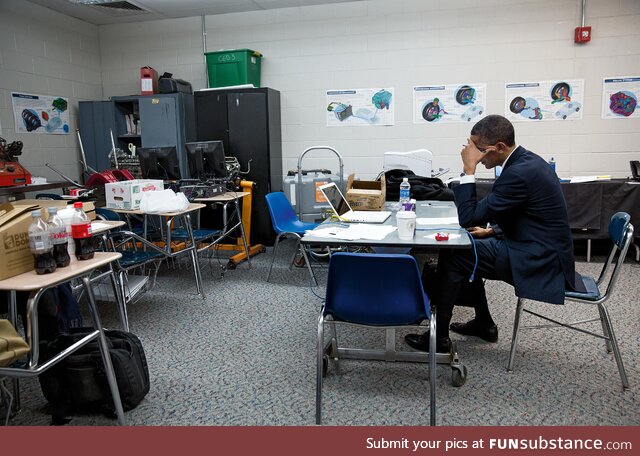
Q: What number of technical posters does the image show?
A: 5